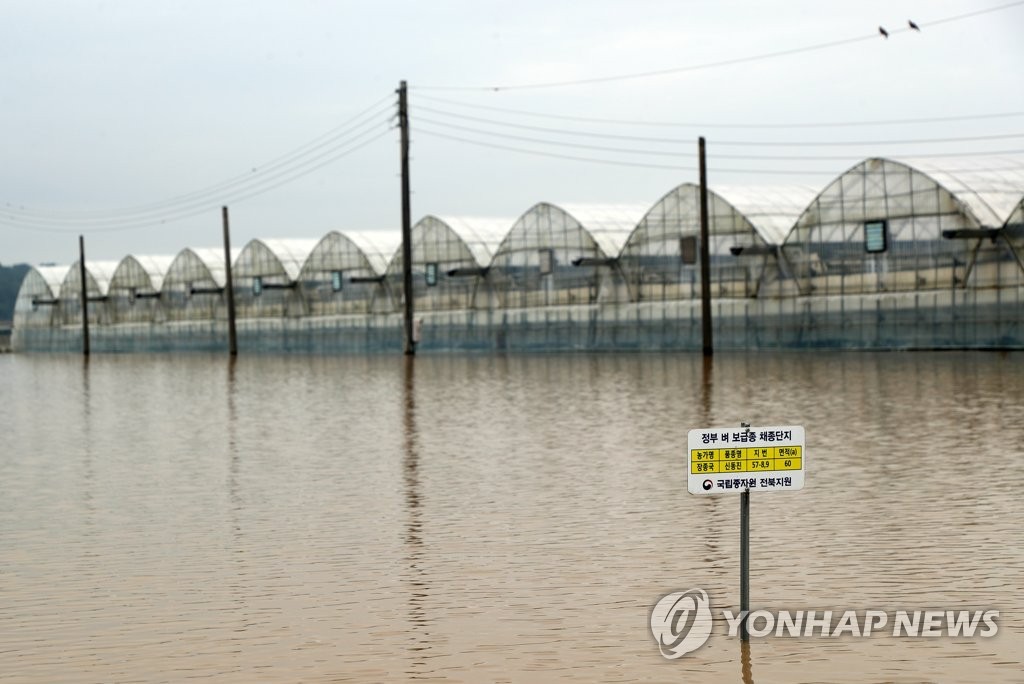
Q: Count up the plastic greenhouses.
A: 11